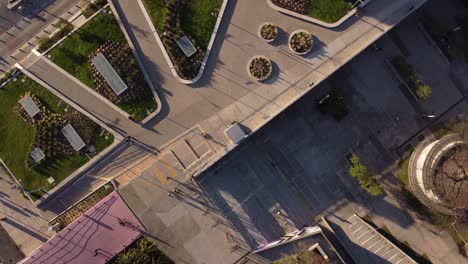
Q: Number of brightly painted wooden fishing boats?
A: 0